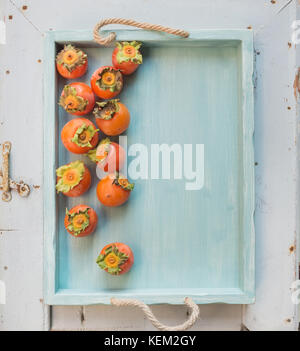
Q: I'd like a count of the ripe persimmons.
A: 11